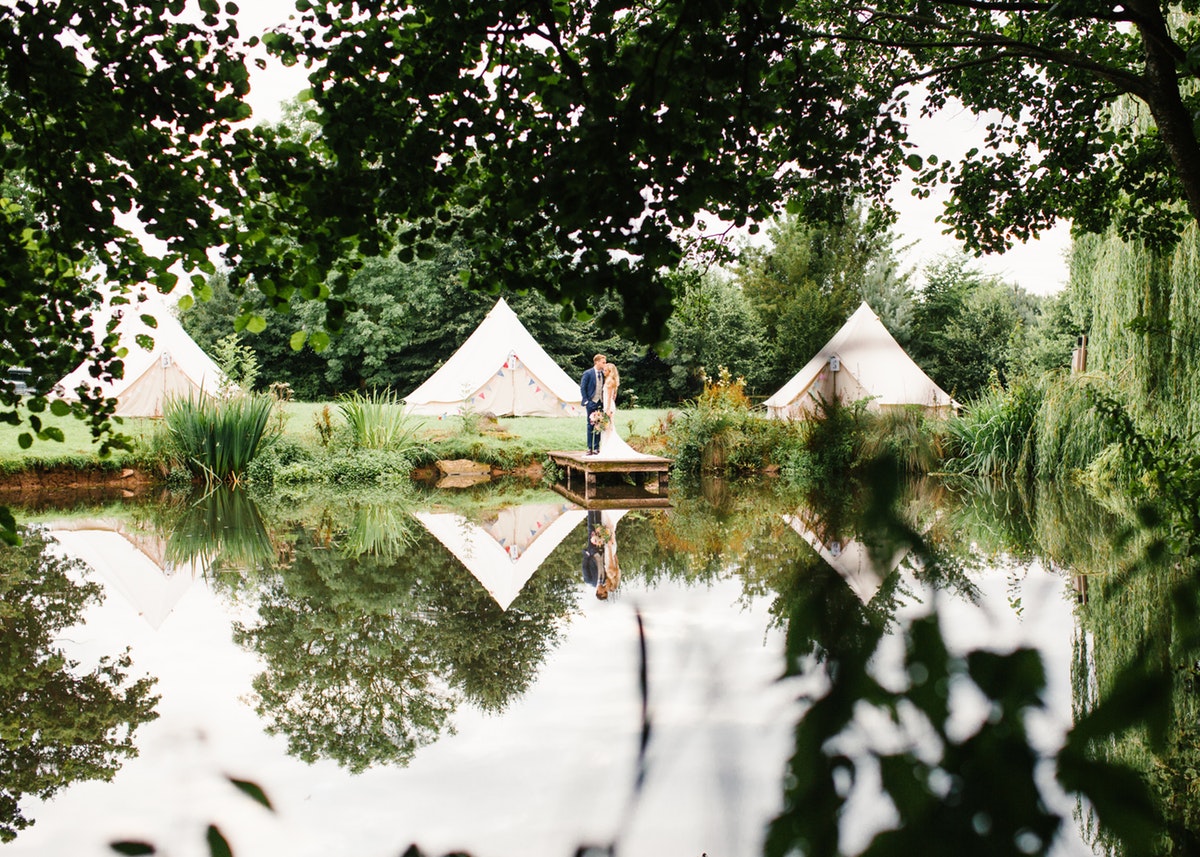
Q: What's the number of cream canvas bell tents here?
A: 3